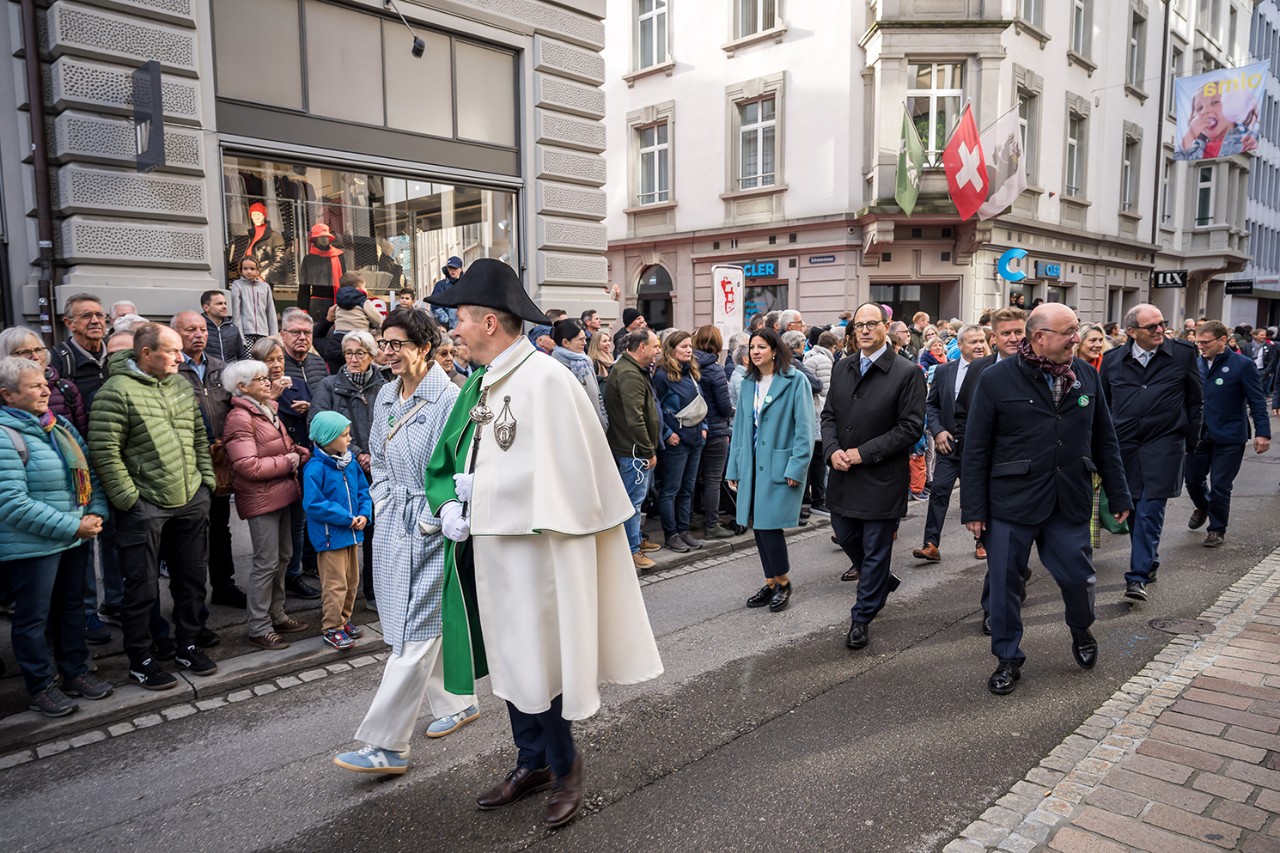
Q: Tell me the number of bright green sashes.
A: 1